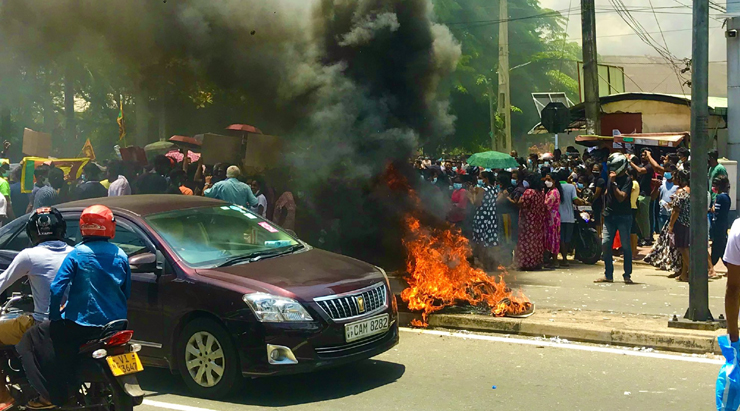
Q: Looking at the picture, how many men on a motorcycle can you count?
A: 2